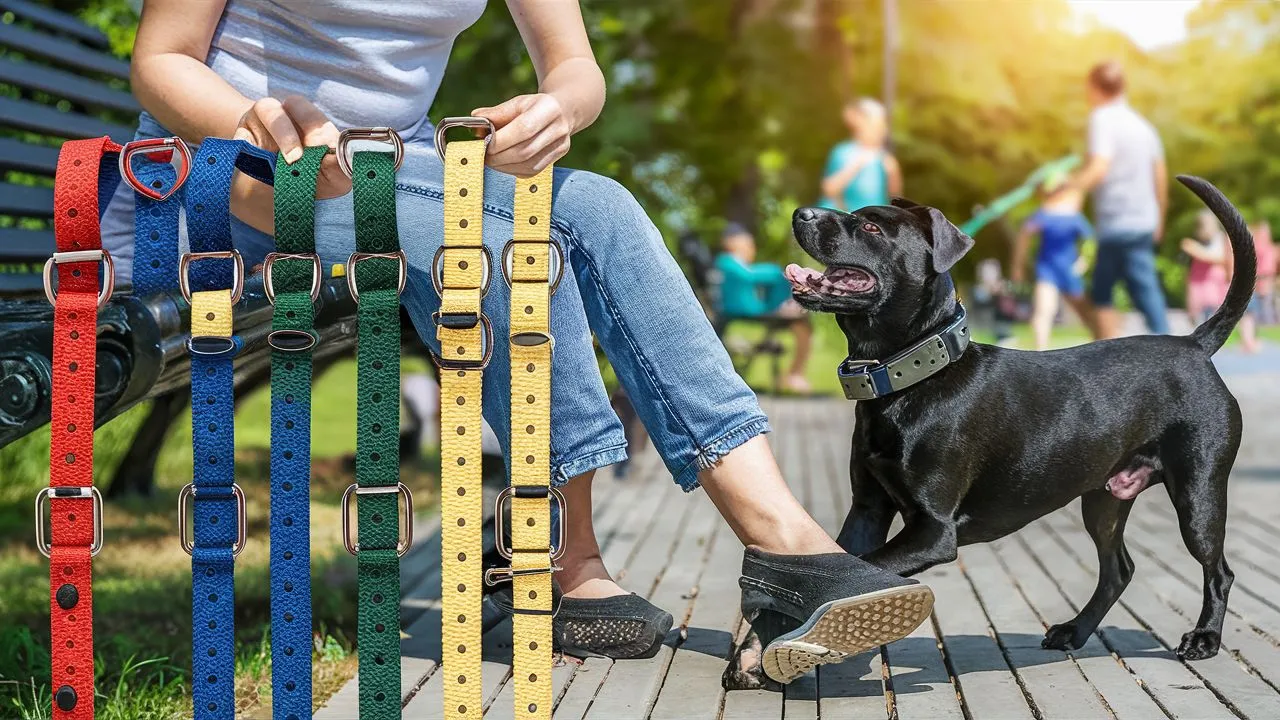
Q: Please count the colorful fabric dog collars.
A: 6